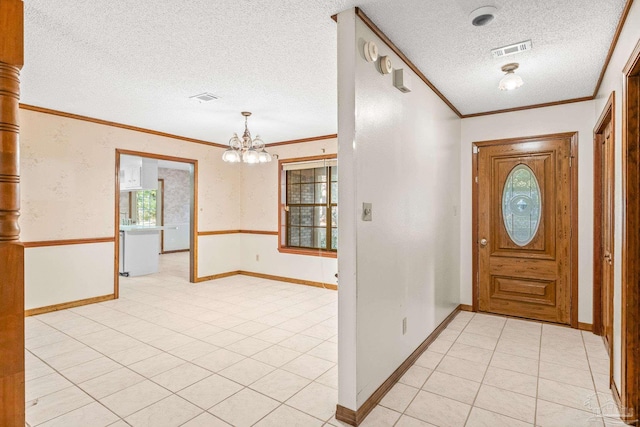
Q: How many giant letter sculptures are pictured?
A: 0